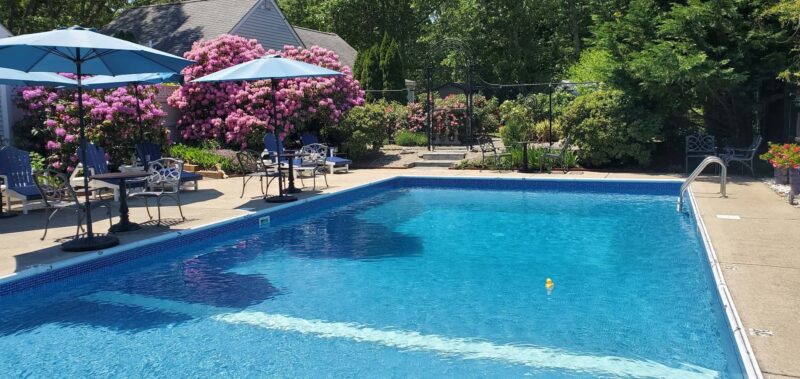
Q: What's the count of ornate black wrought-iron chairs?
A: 8